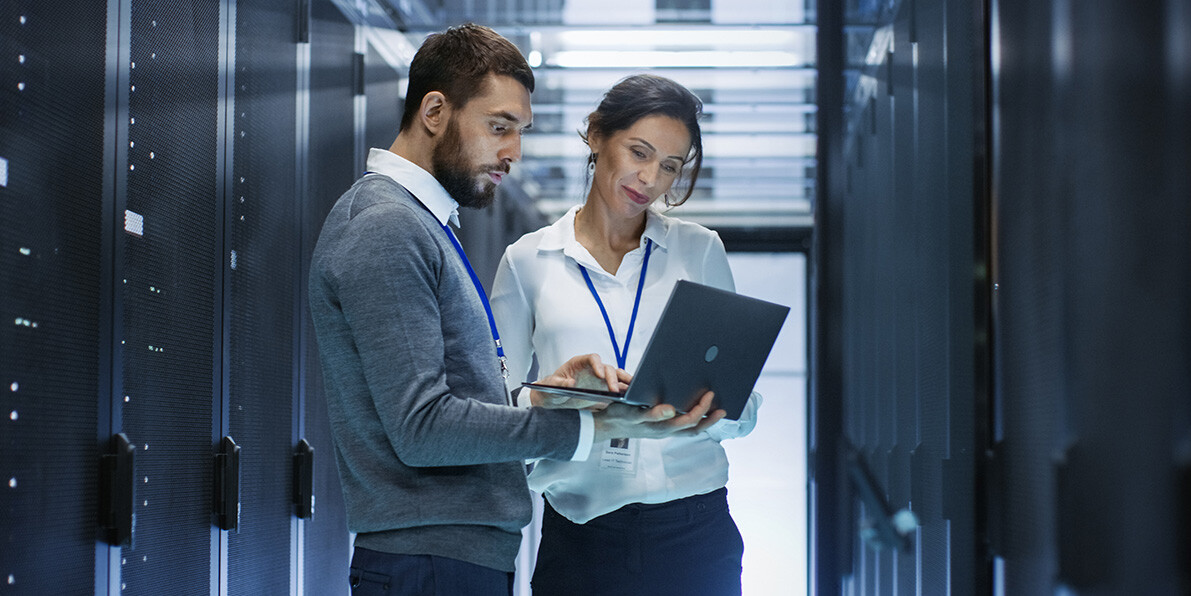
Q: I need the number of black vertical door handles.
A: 3